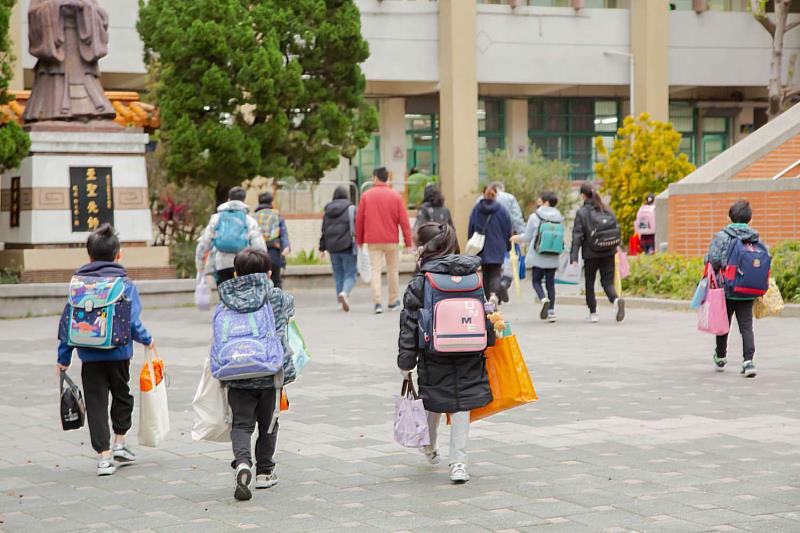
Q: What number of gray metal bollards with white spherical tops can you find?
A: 0